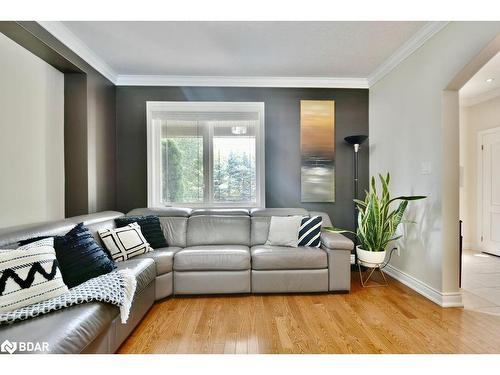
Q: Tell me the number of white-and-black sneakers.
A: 0